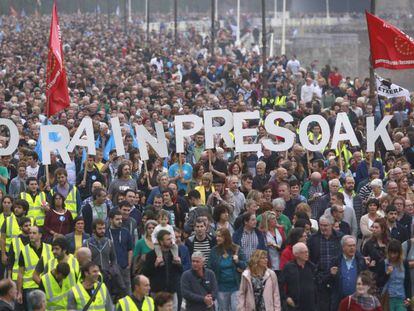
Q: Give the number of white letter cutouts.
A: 12